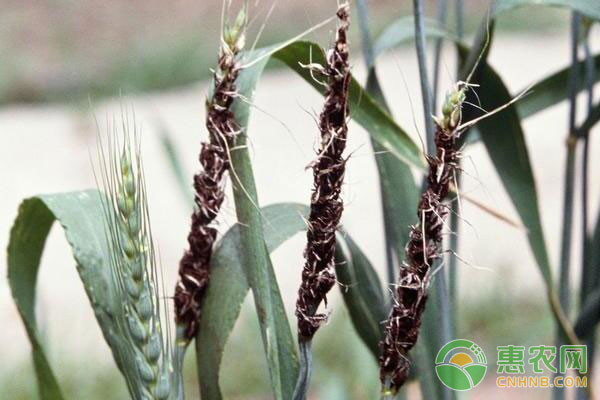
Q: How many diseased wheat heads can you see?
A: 3